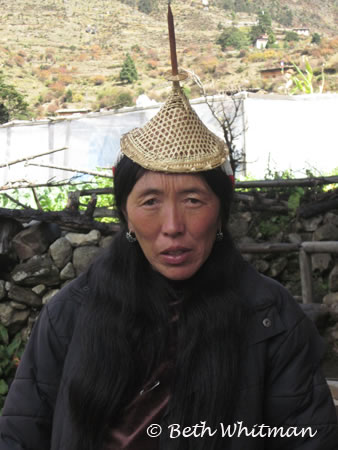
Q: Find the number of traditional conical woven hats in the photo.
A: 1